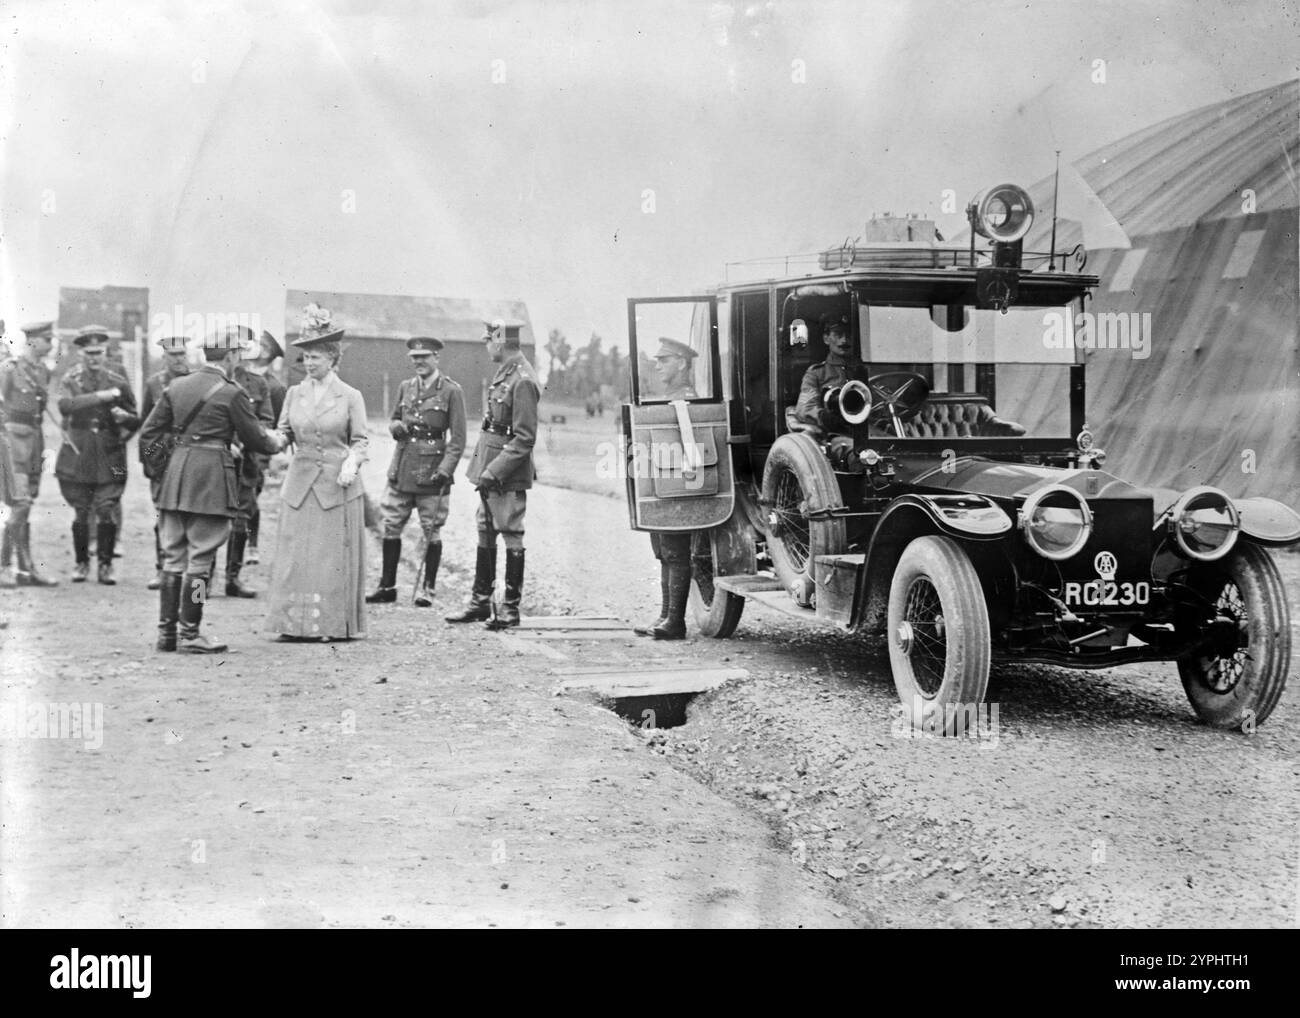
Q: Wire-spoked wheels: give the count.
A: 4